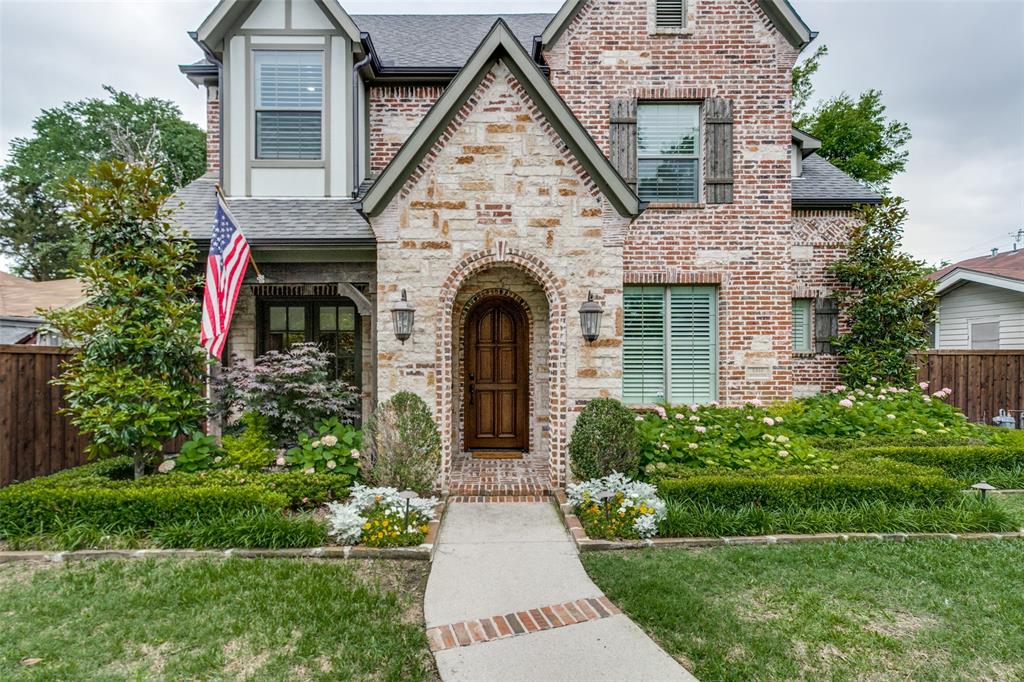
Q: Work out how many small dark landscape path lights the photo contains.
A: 3